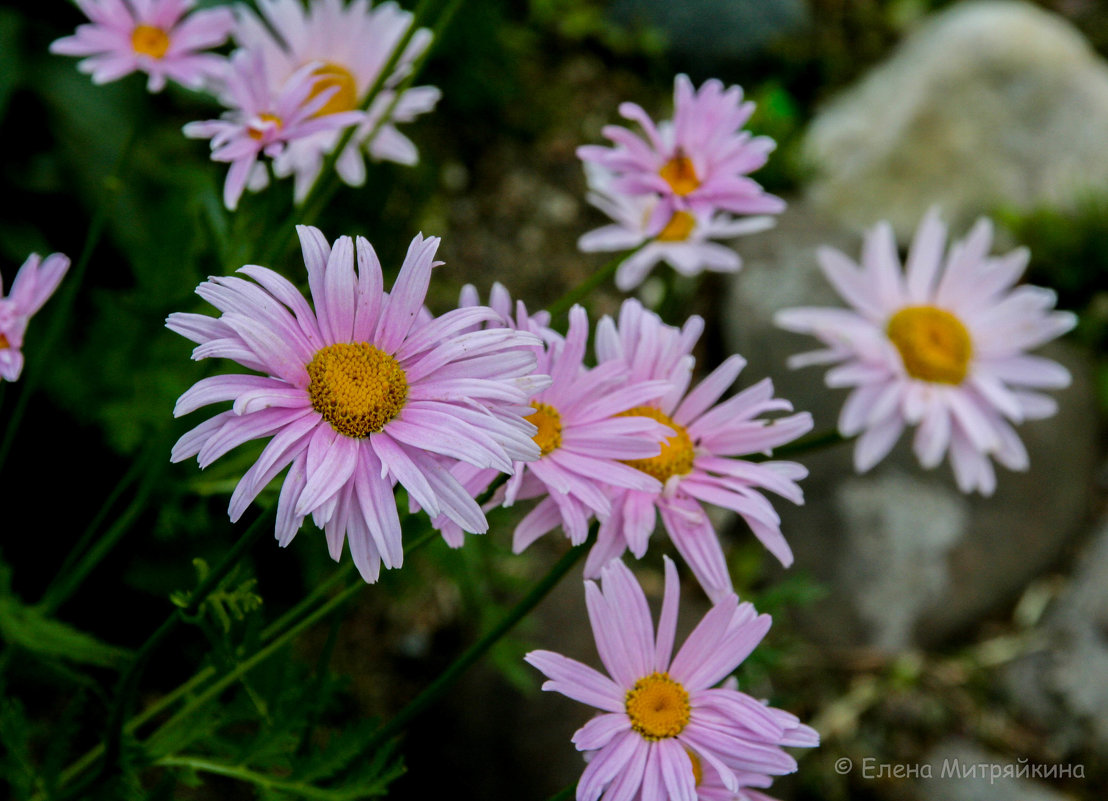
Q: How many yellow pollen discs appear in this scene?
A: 12